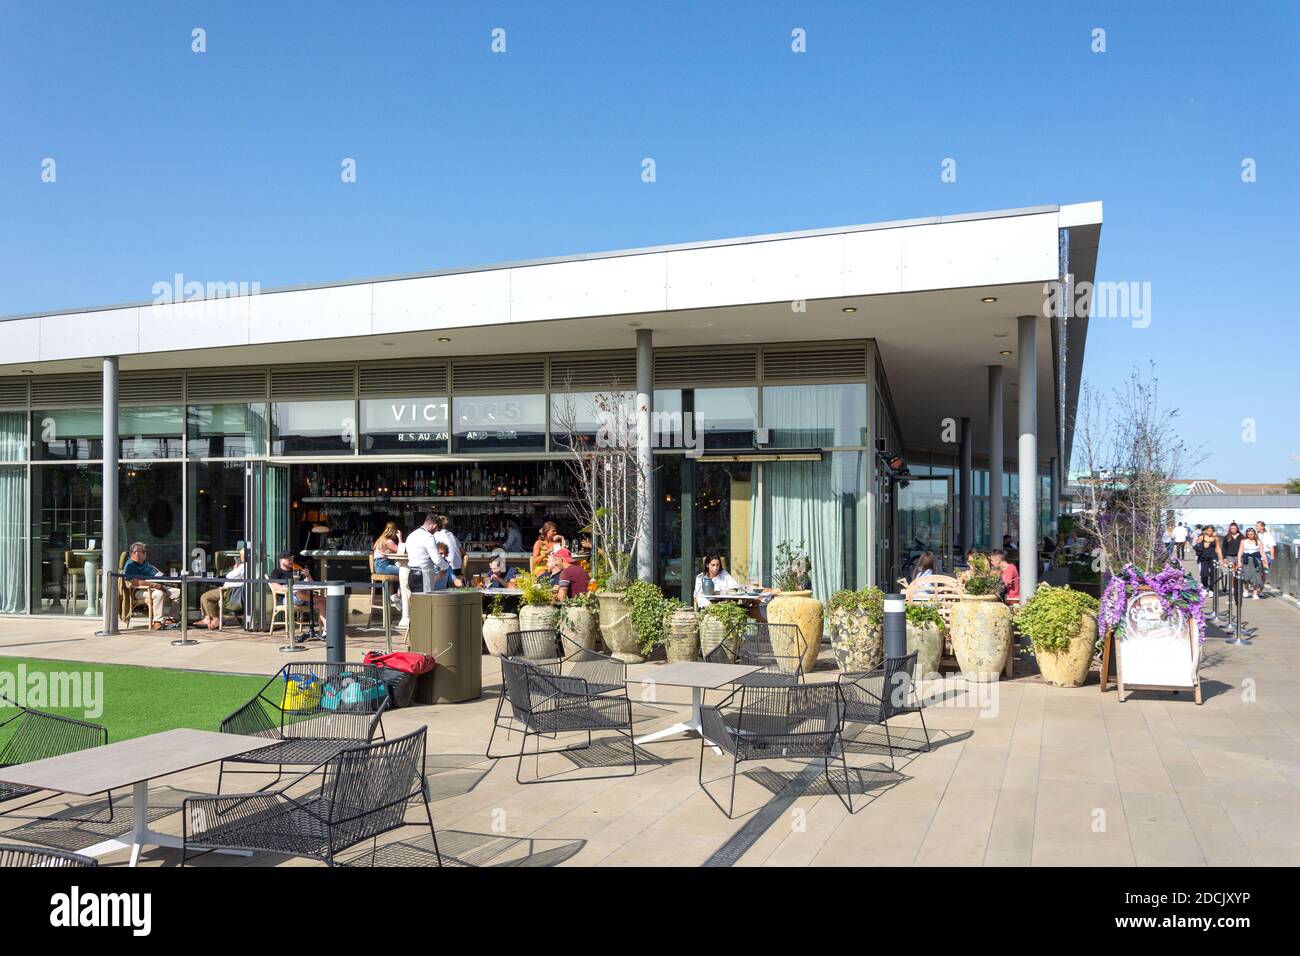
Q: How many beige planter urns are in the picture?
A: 11